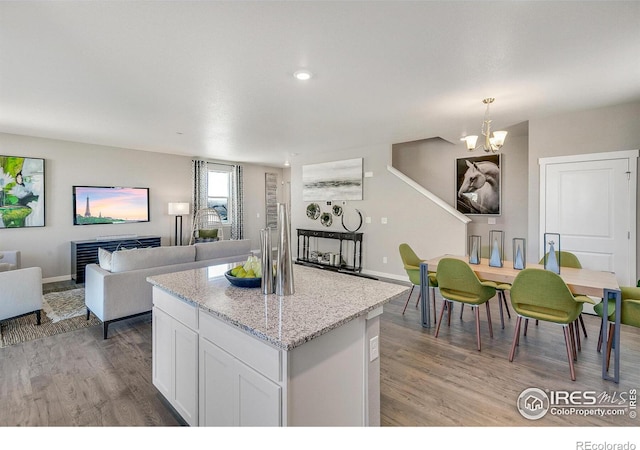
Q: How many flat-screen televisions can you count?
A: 1